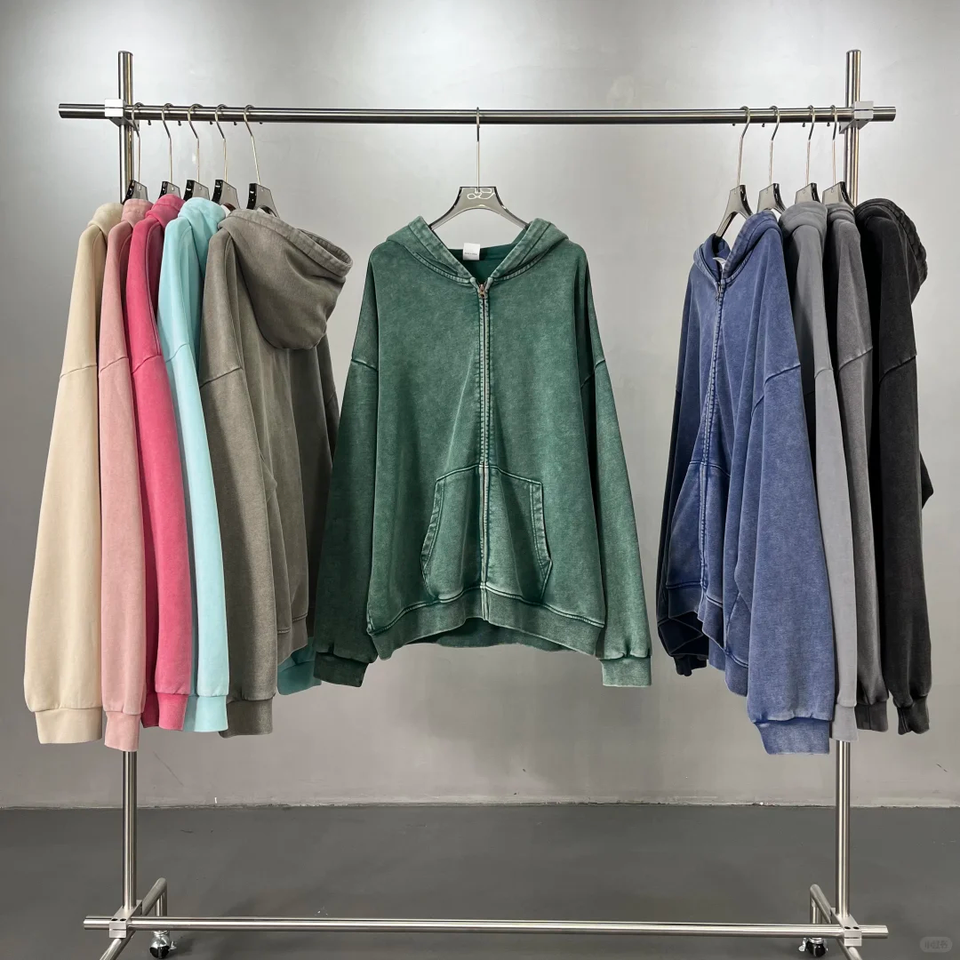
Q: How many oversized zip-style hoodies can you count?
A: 10